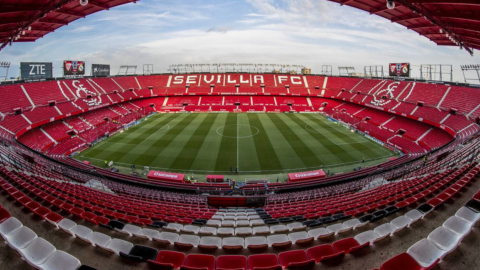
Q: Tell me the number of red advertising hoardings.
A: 2